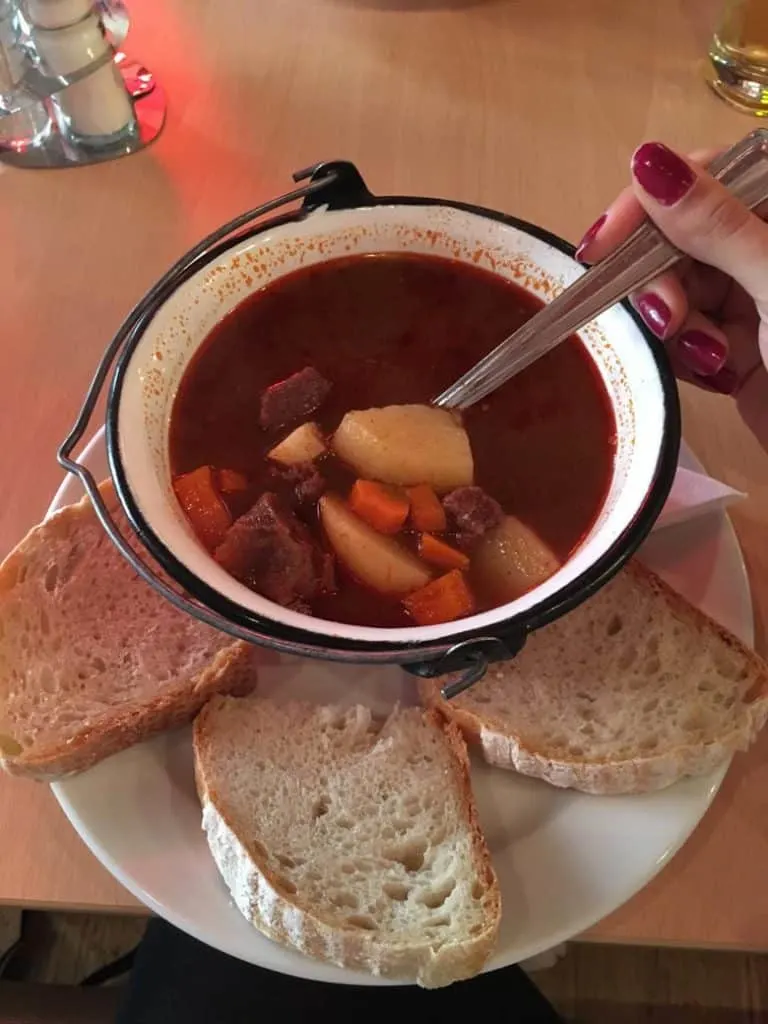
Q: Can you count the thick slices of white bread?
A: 3